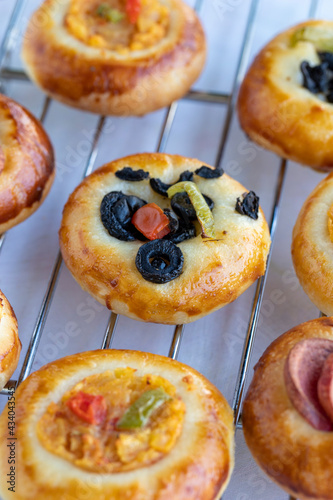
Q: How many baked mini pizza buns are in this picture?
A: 8